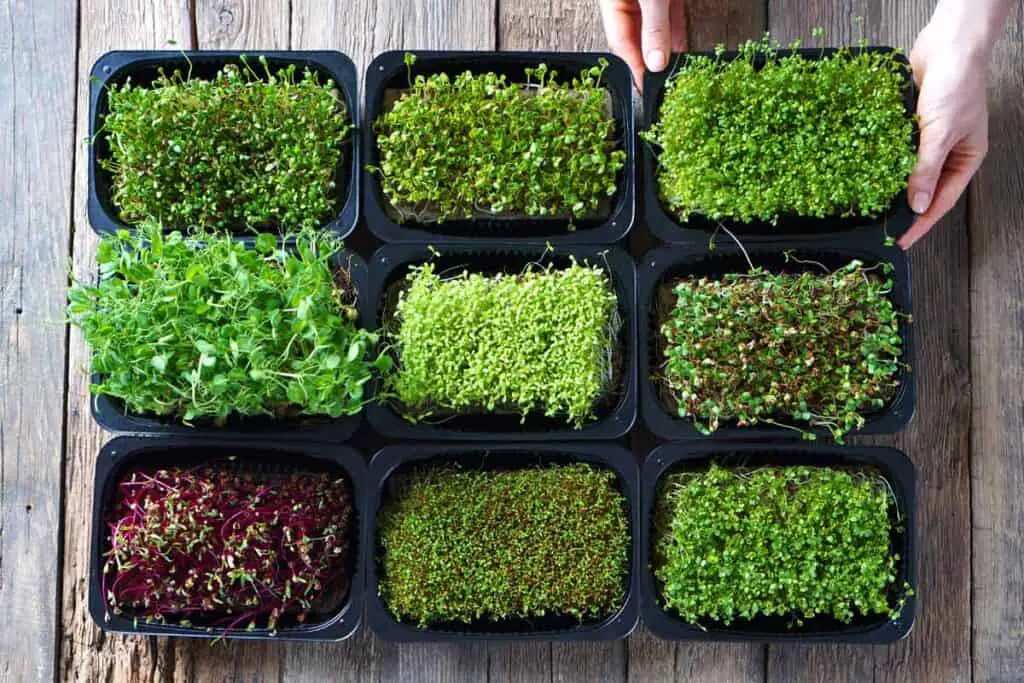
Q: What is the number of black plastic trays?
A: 9